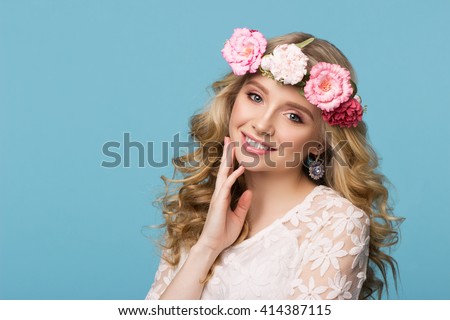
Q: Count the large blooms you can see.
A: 4